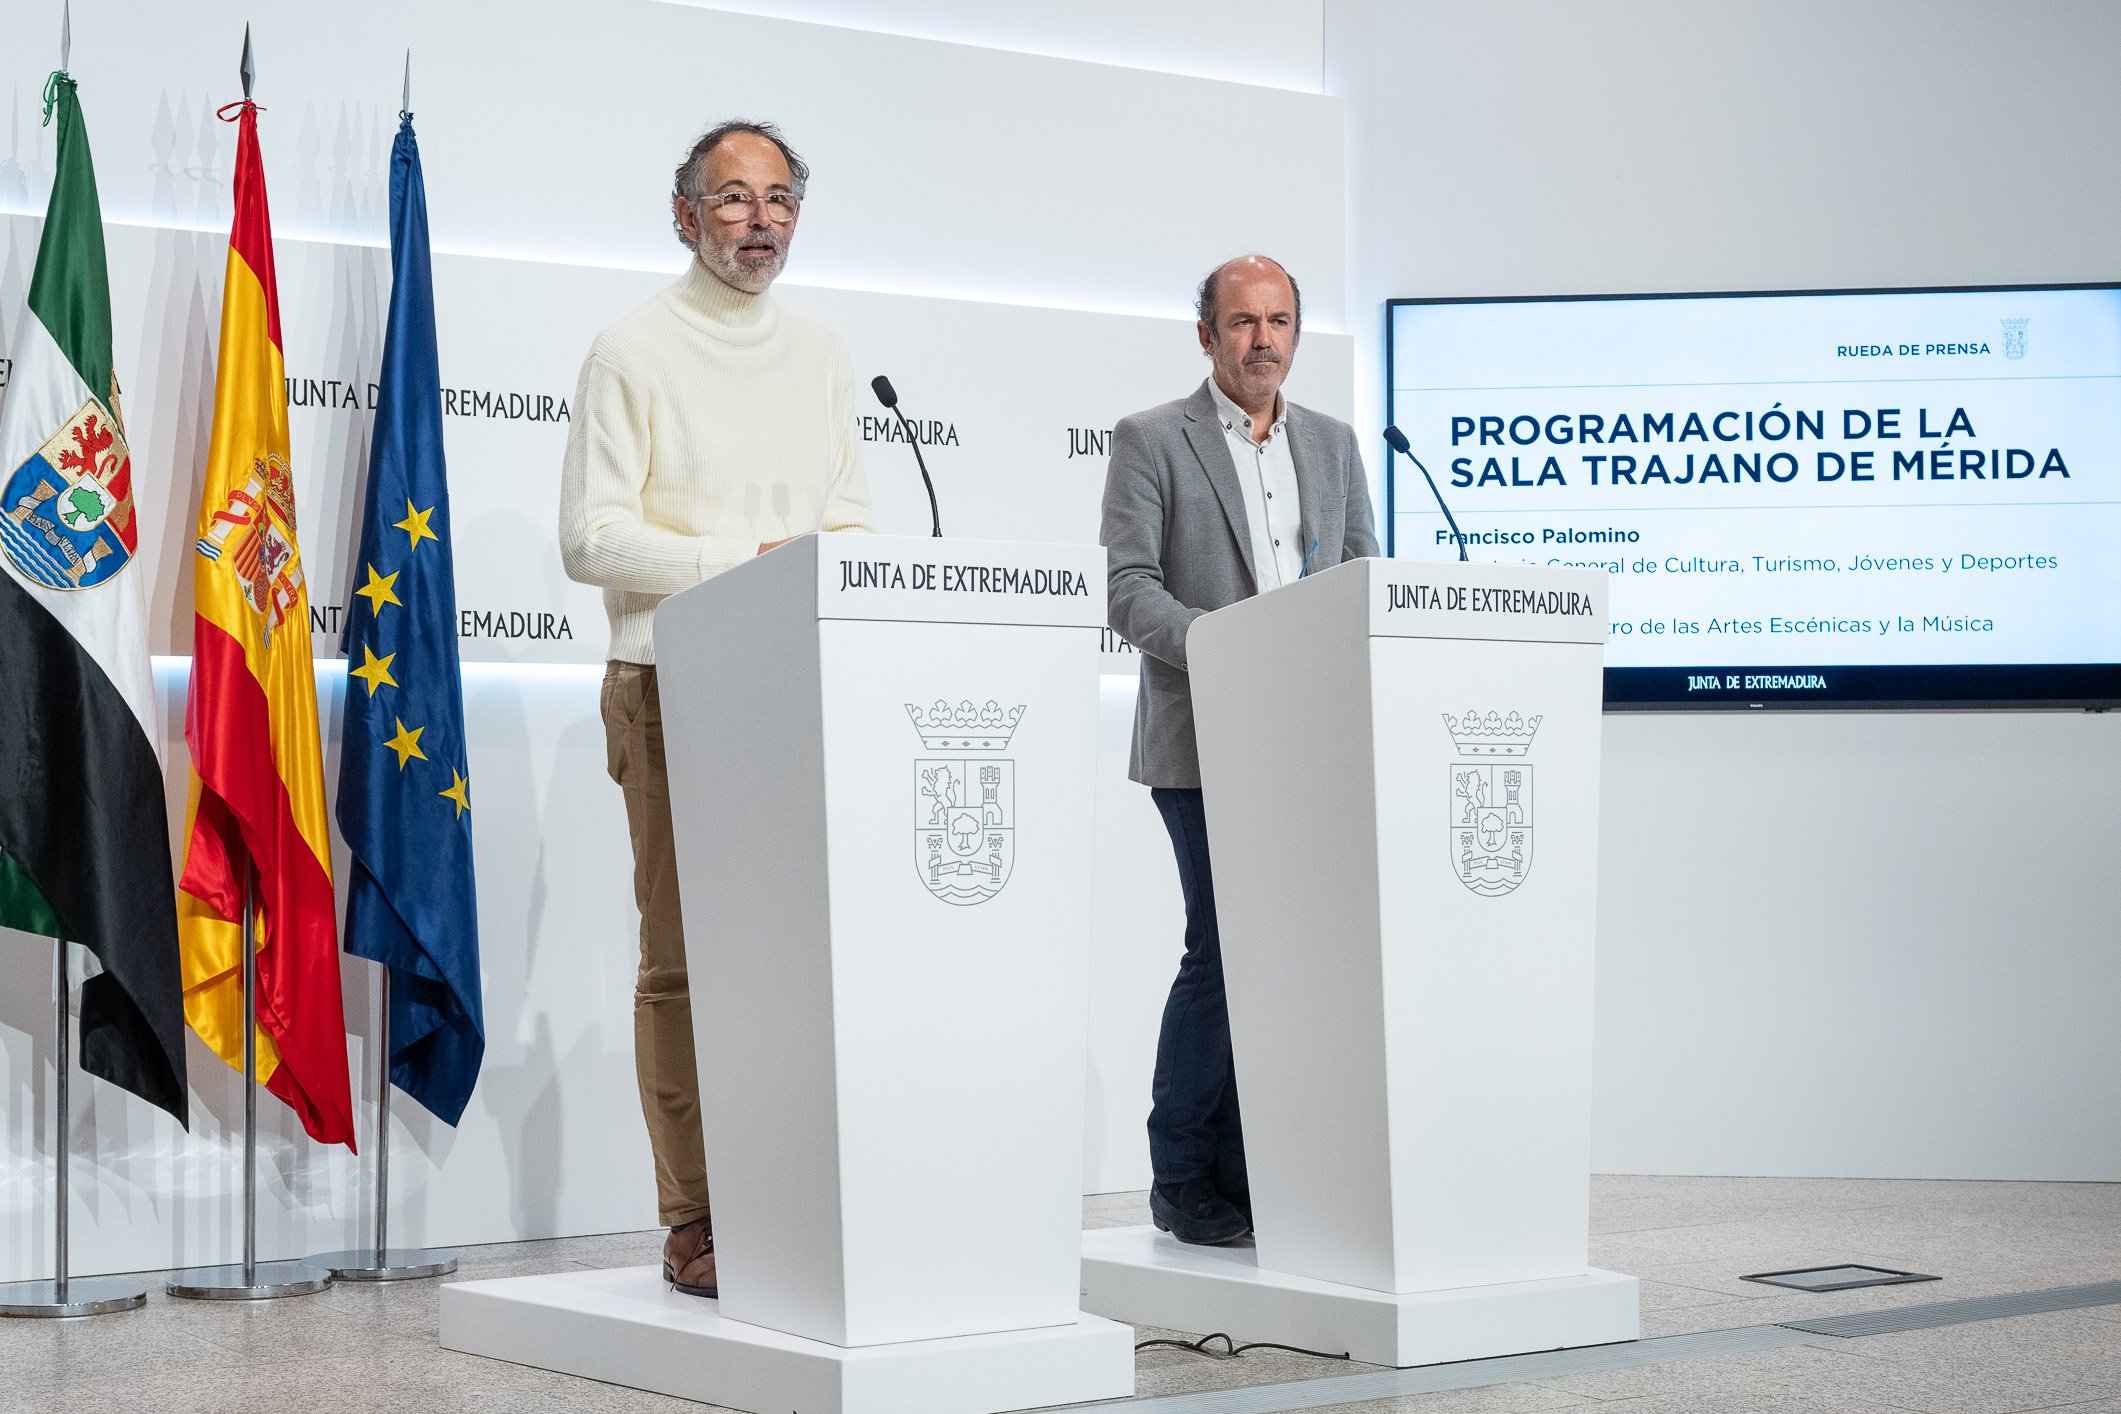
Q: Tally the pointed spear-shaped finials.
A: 3